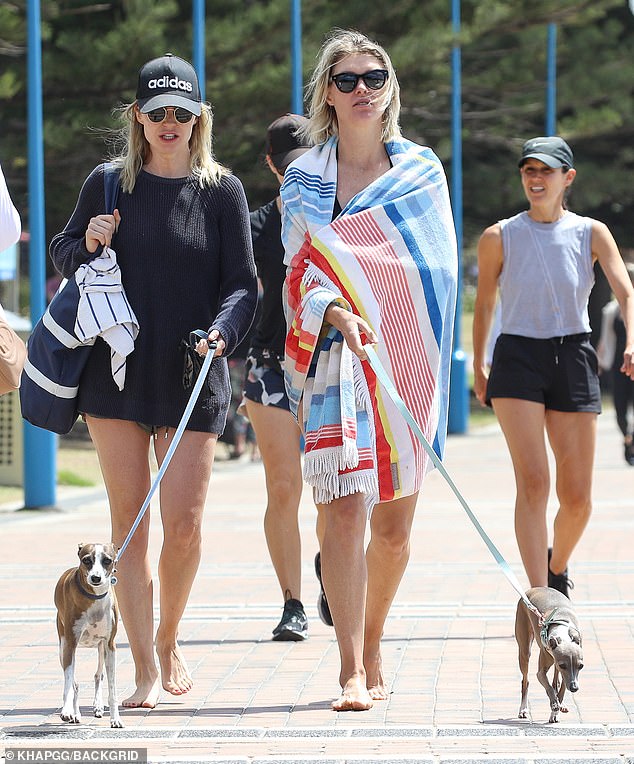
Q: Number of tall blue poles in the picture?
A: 5